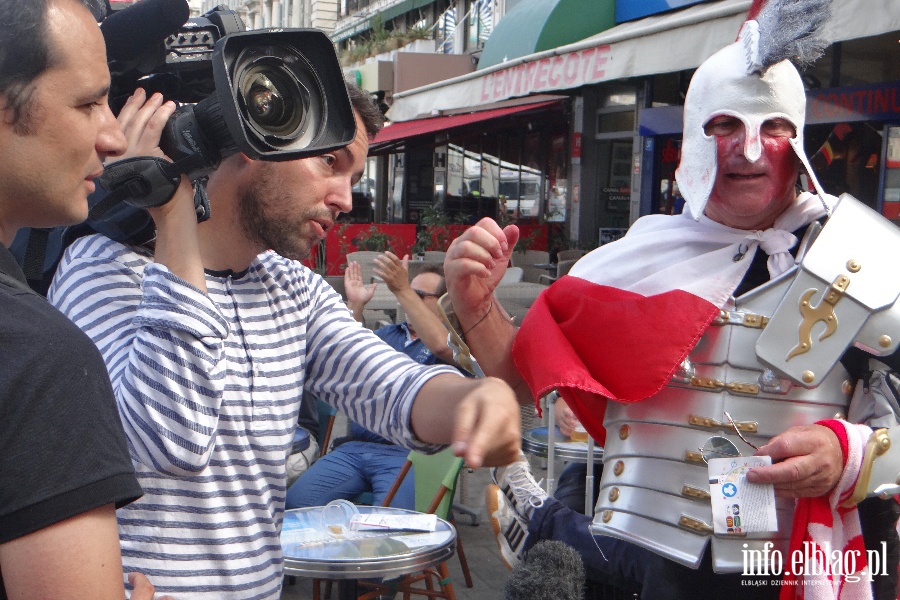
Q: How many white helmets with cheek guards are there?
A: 1